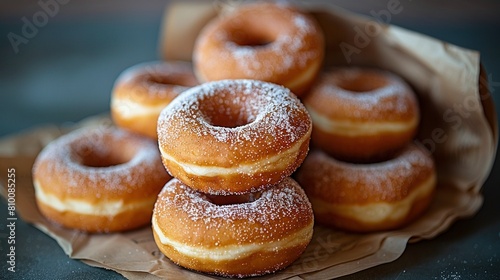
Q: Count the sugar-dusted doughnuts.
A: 7